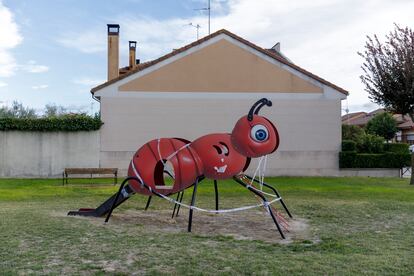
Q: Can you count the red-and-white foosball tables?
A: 0